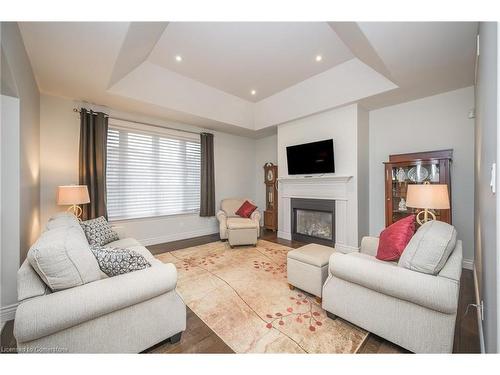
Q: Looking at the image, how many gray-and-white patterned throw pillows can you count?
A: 2